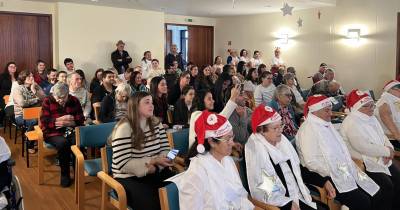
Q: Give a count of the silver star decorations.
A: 5